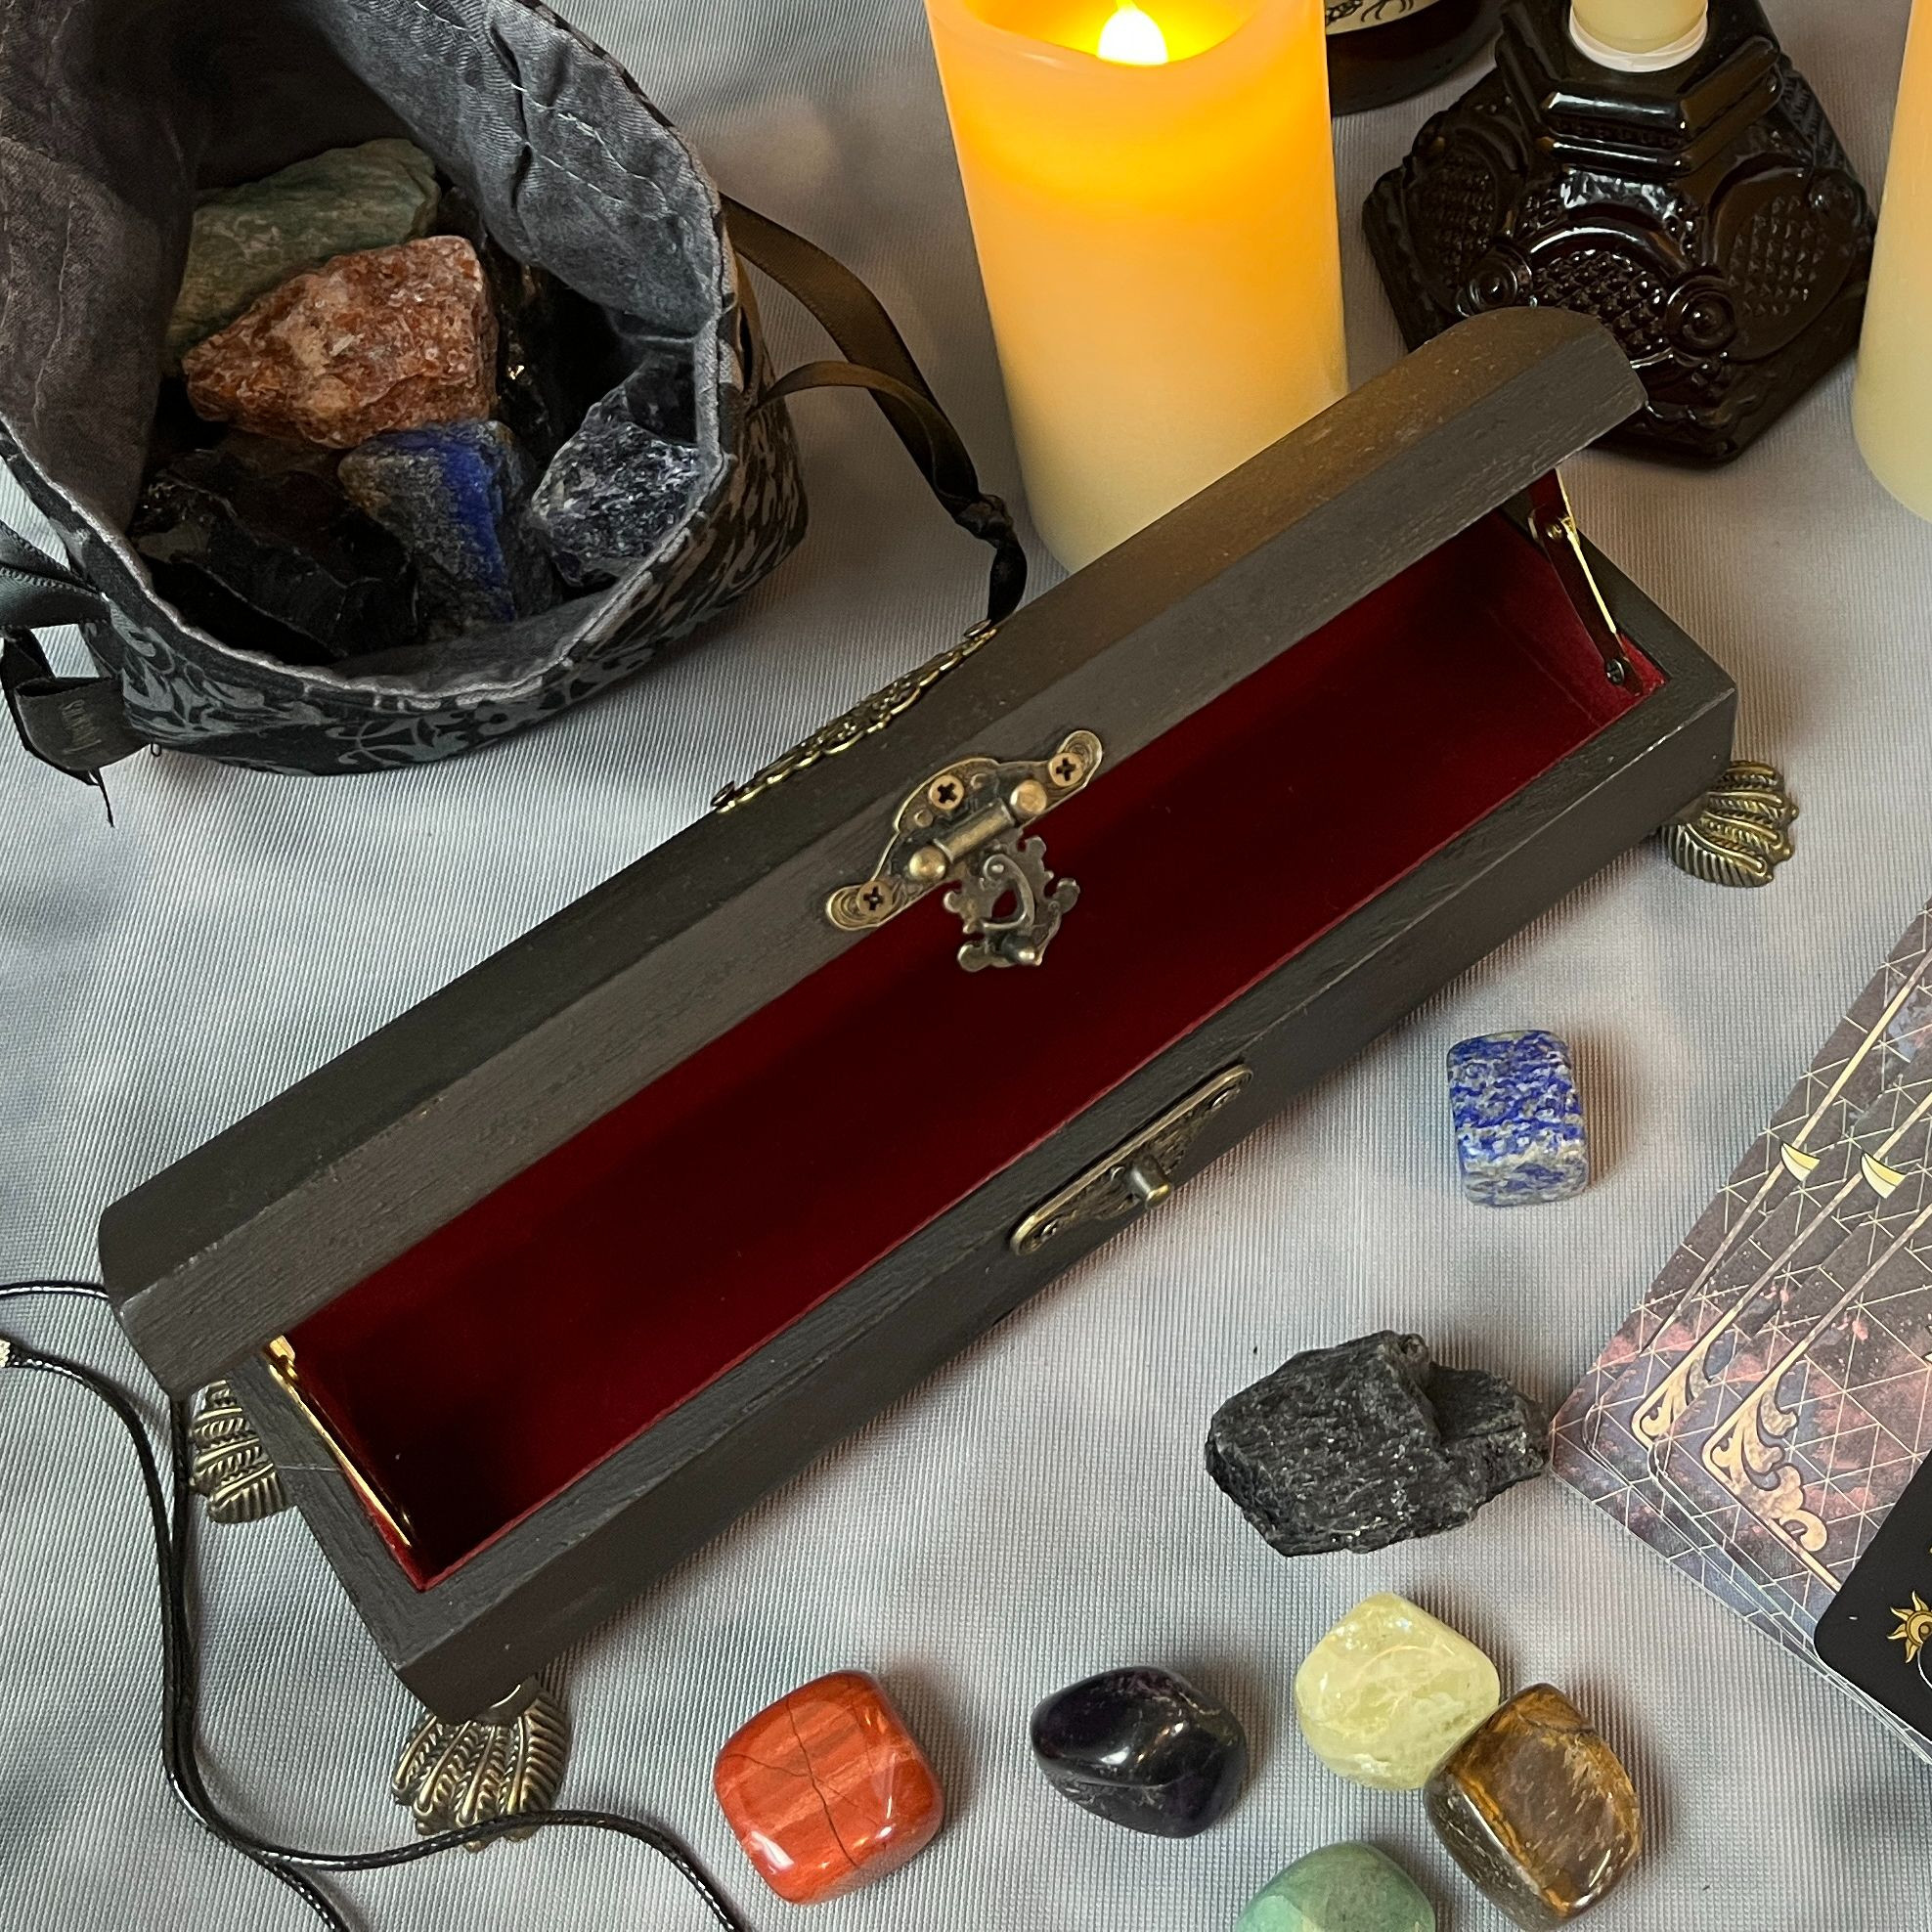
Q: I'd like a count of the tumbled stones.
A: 6